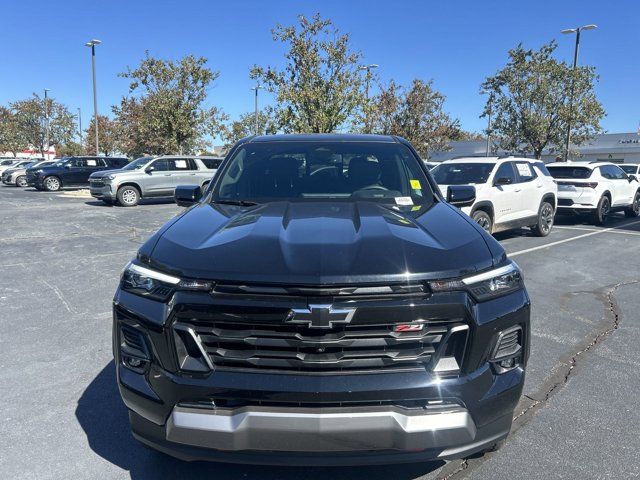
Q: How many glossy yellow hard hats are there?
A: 0